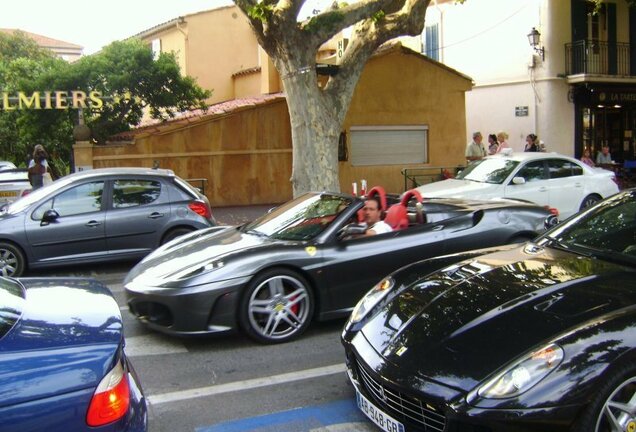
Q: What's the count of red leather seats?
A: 2